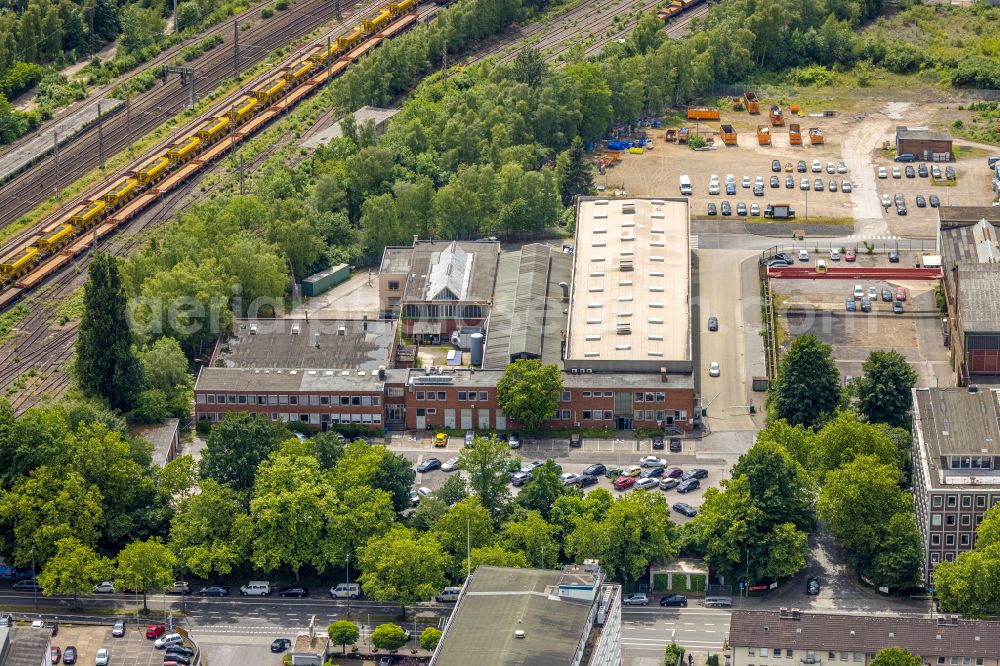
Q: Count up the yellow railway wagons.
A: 14